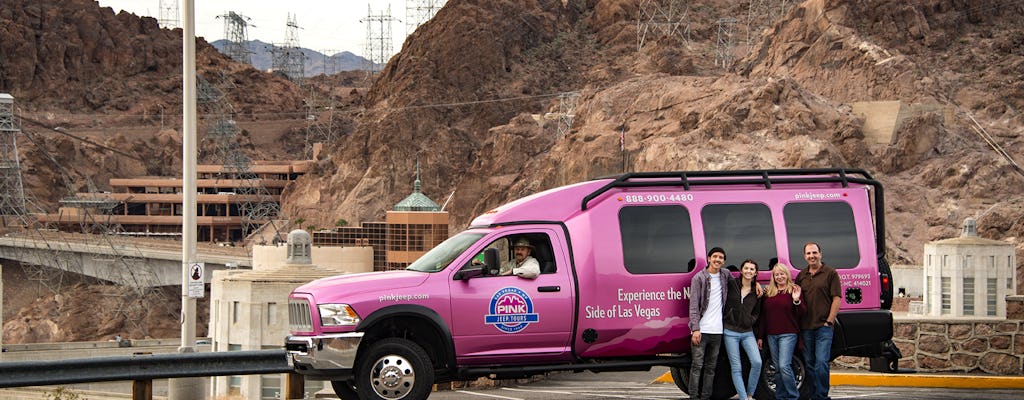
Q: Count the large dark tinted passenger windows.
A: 3